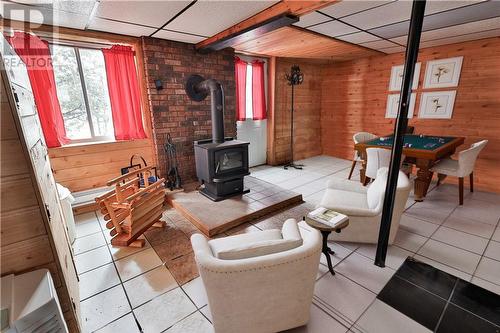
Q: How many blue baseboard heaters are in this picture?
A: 0